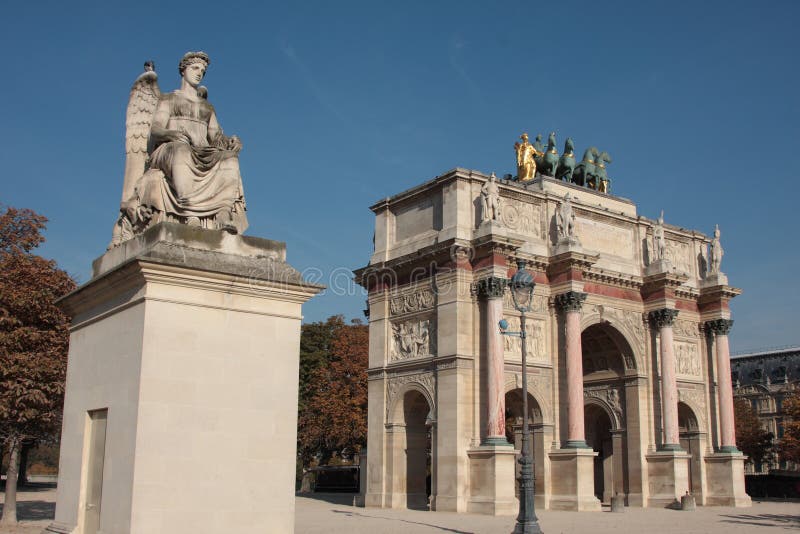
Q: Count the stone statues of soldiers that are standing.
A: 4